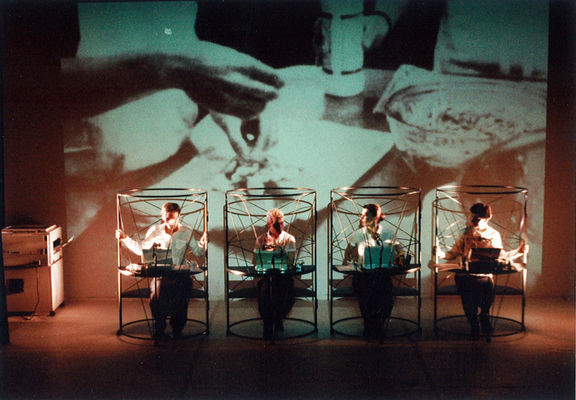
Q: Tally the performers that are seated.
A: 4